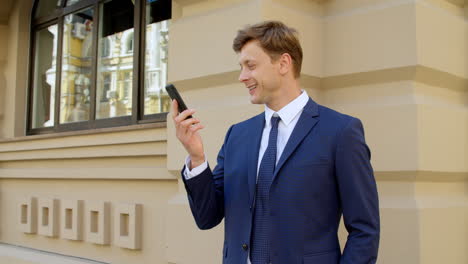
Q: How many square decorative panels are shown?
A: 5